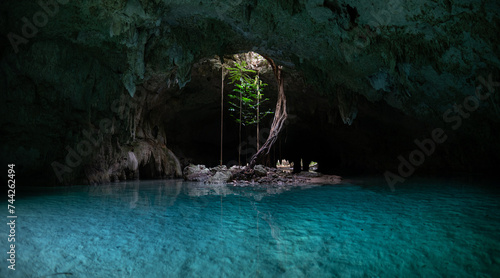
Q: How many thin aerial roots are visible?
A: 3